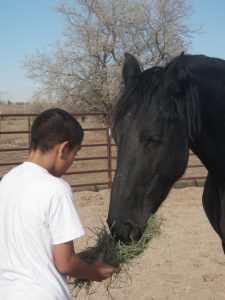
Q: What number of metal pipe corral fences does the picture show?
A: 1